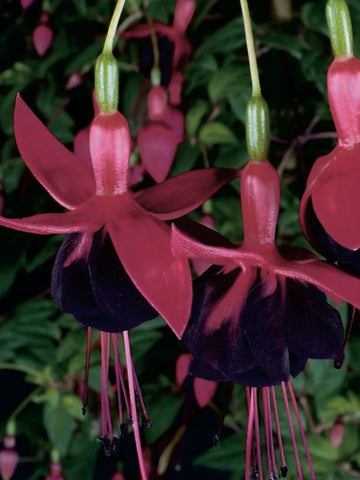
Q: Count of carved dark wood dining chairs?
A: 0